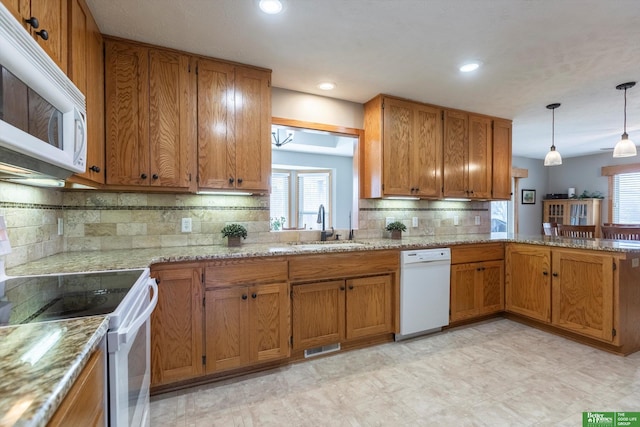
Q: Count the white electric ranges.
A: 1